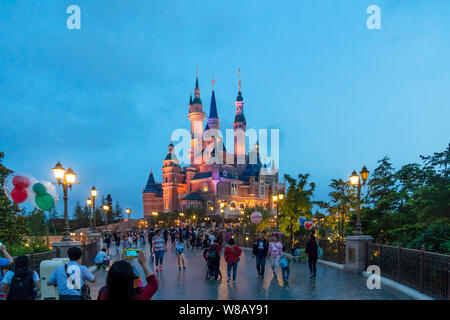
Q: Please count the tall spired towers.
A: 3